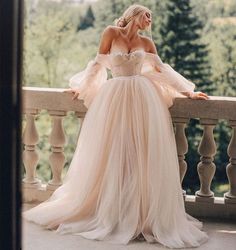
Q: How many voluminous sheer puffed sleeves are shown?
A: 2